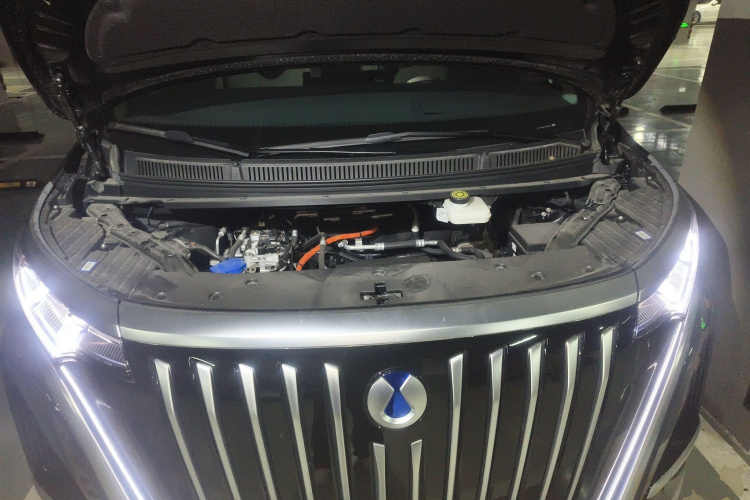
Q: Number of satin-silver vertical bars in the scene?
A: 12